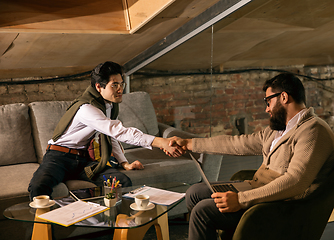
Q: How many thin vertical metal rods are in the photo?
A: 1